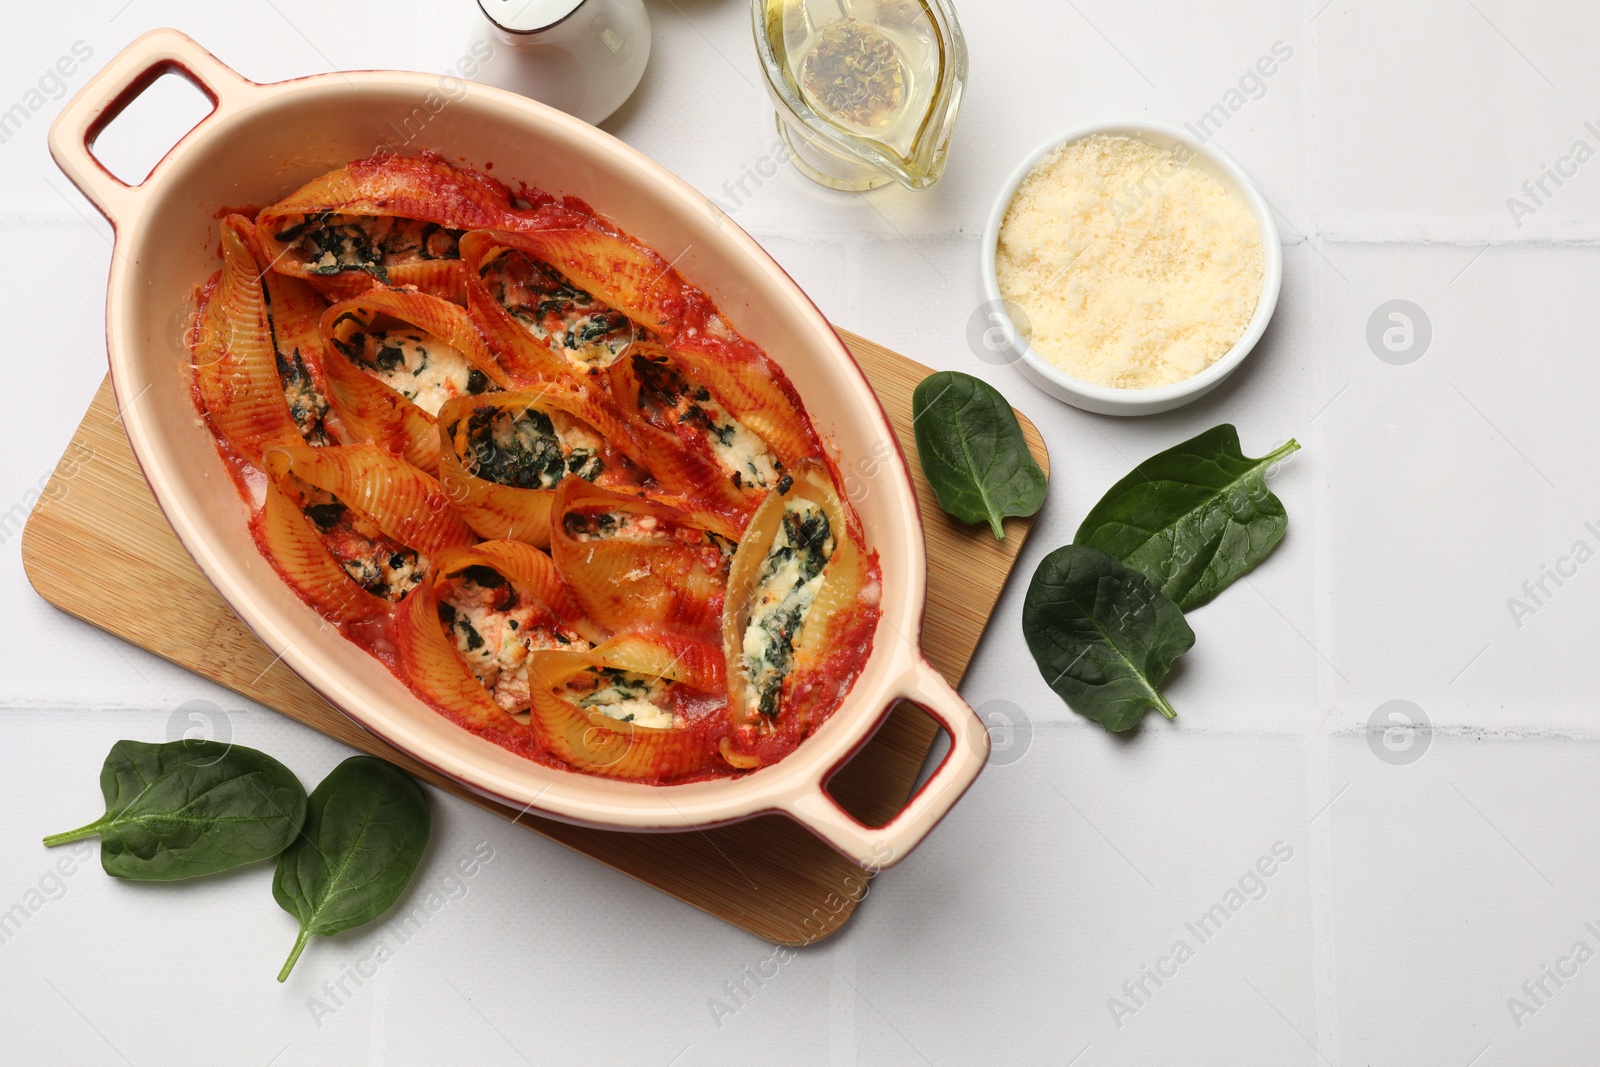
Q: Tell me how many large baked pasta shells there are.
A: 11